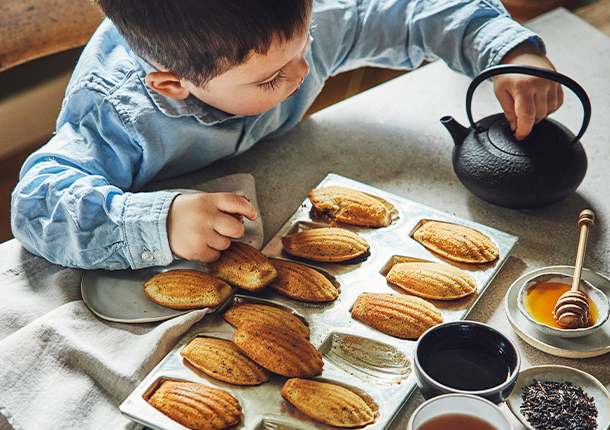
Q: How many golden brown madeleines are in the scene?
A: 13